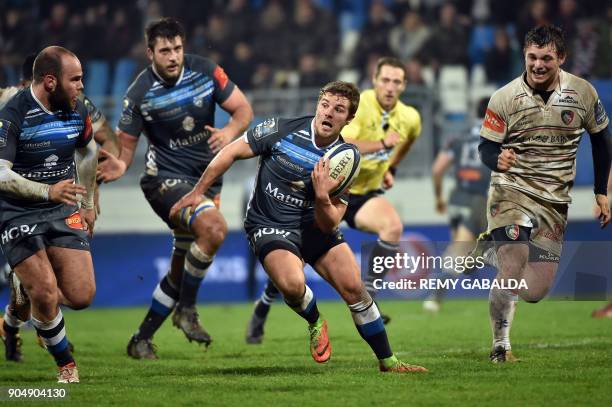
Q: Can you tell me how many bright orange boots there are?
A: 2